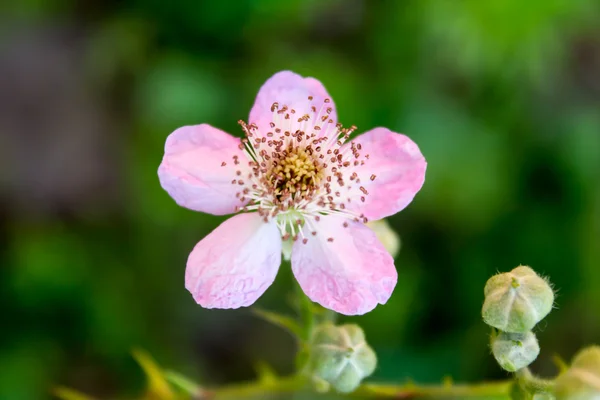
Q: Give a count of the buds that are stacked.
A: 2